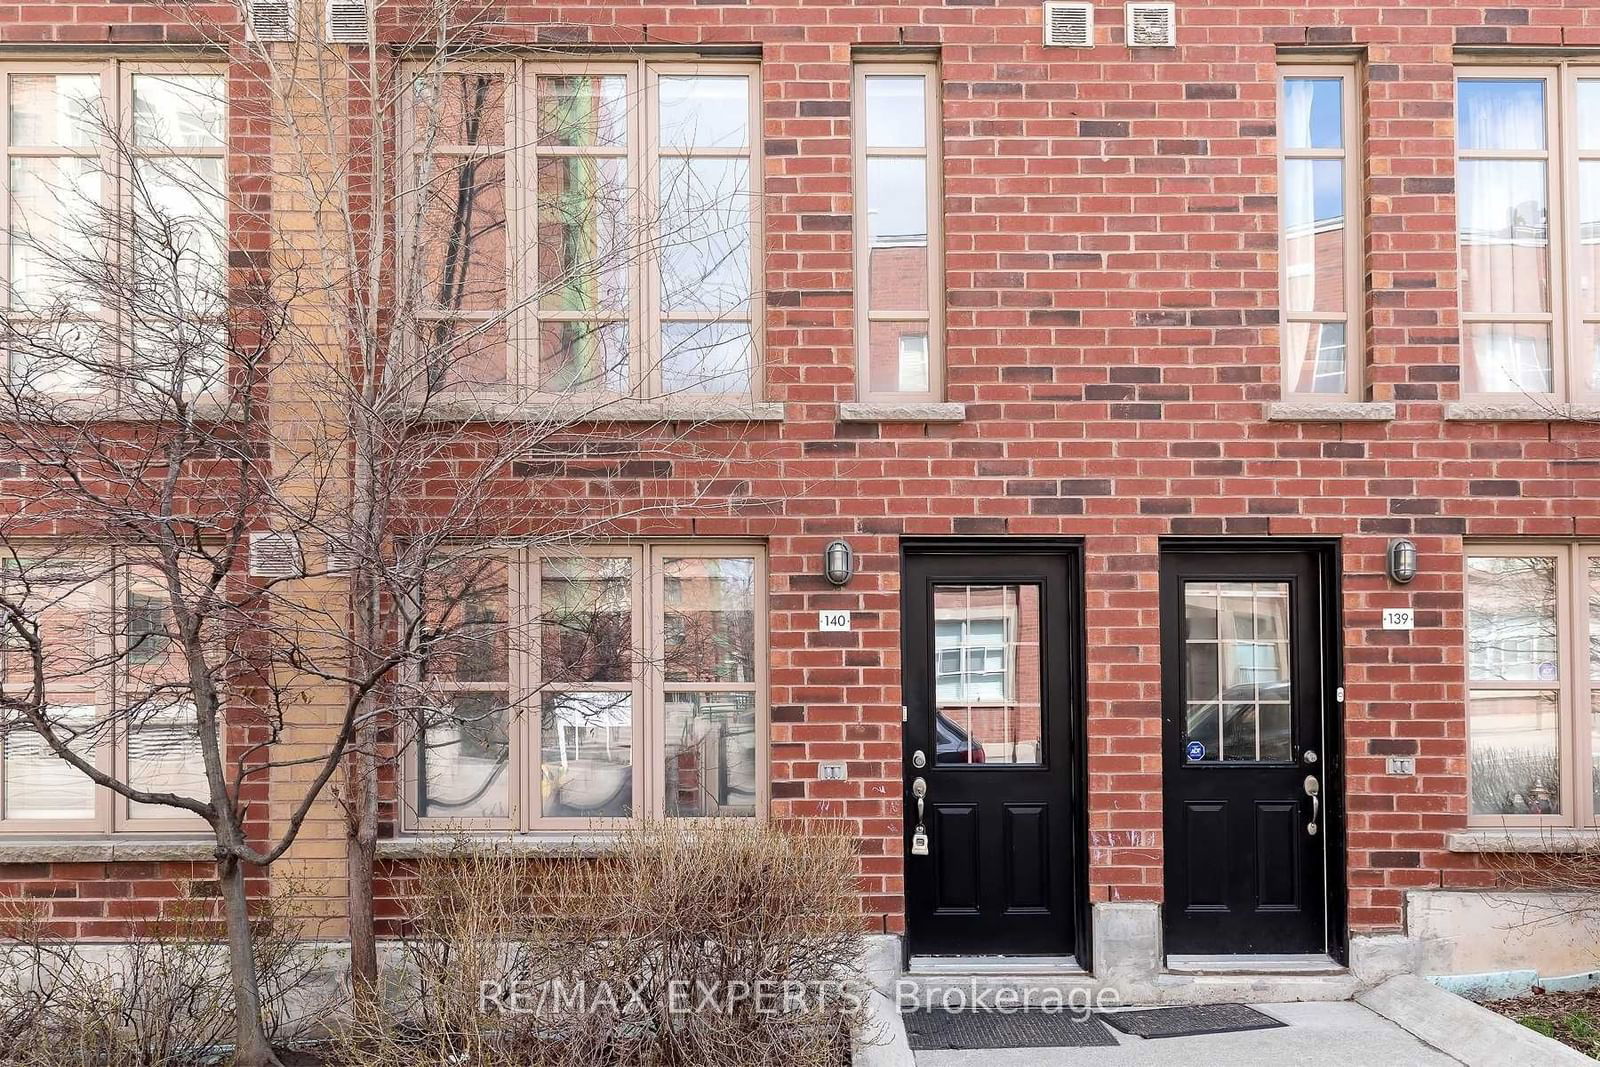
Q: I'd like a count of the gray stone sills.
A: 8